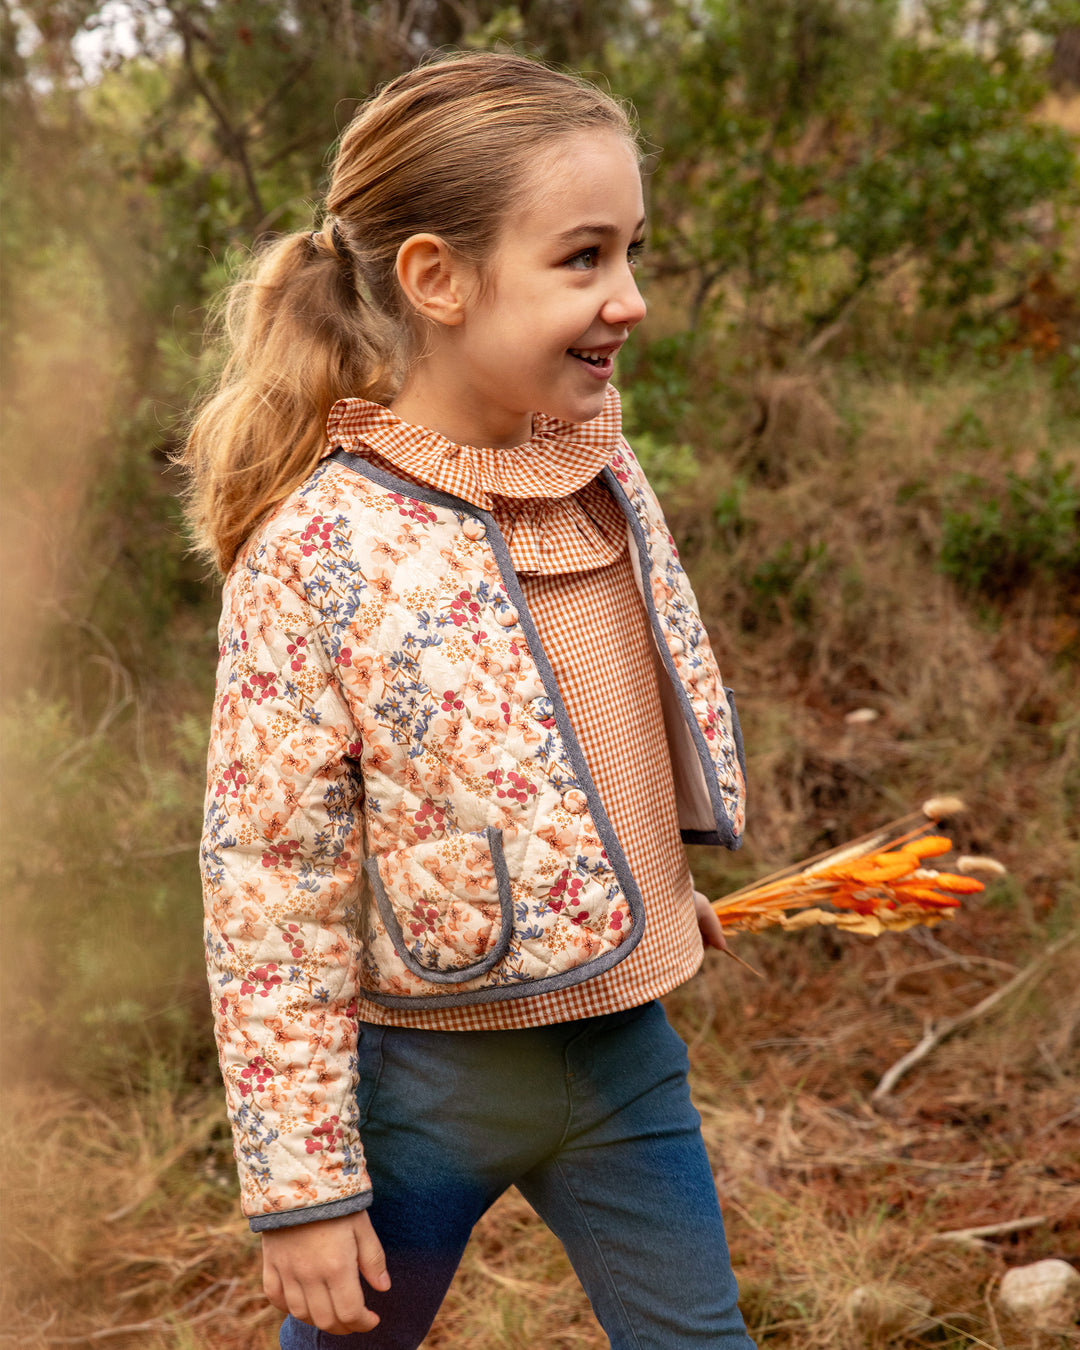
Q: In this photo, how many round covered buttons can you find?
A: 4